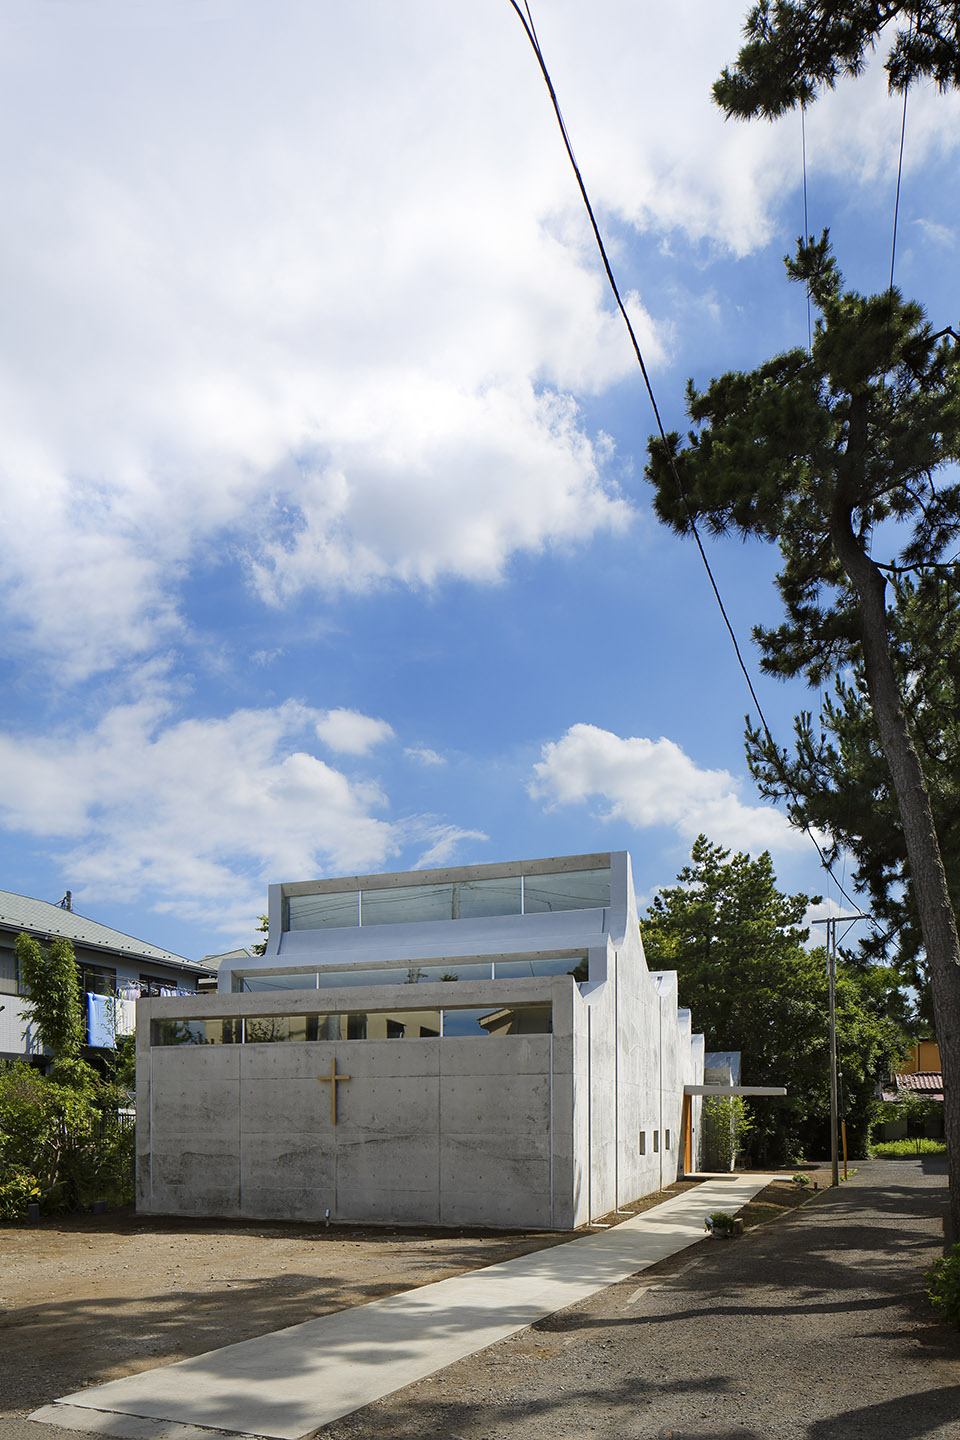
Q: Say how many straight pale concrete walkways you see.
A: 1